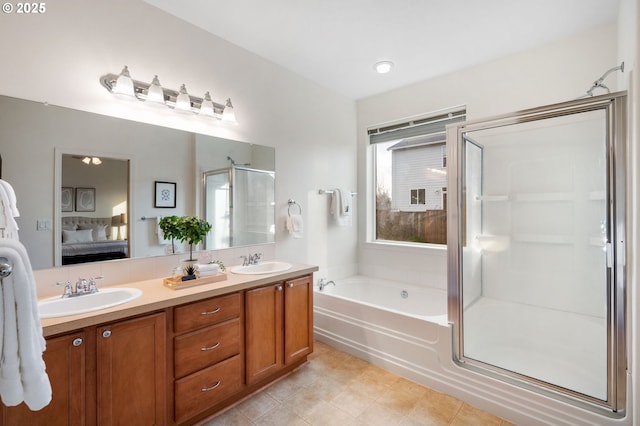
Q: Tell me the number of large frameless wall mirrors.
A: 1